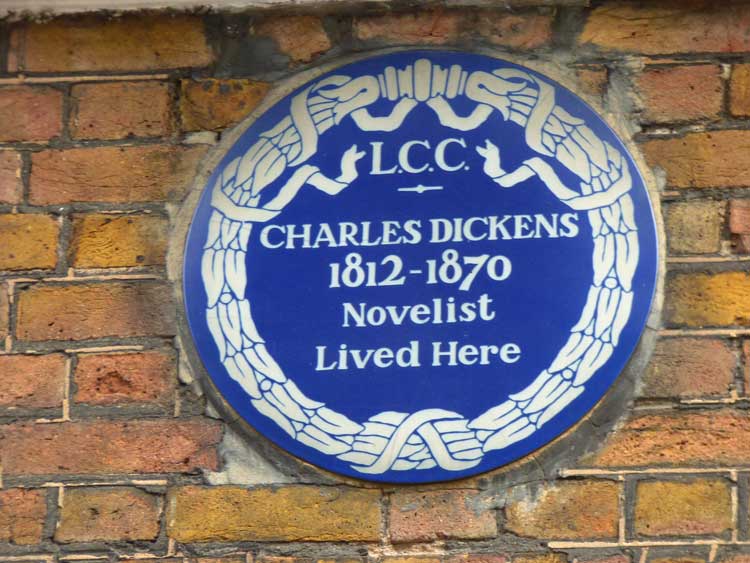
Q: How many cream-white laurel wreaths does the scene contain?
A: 1